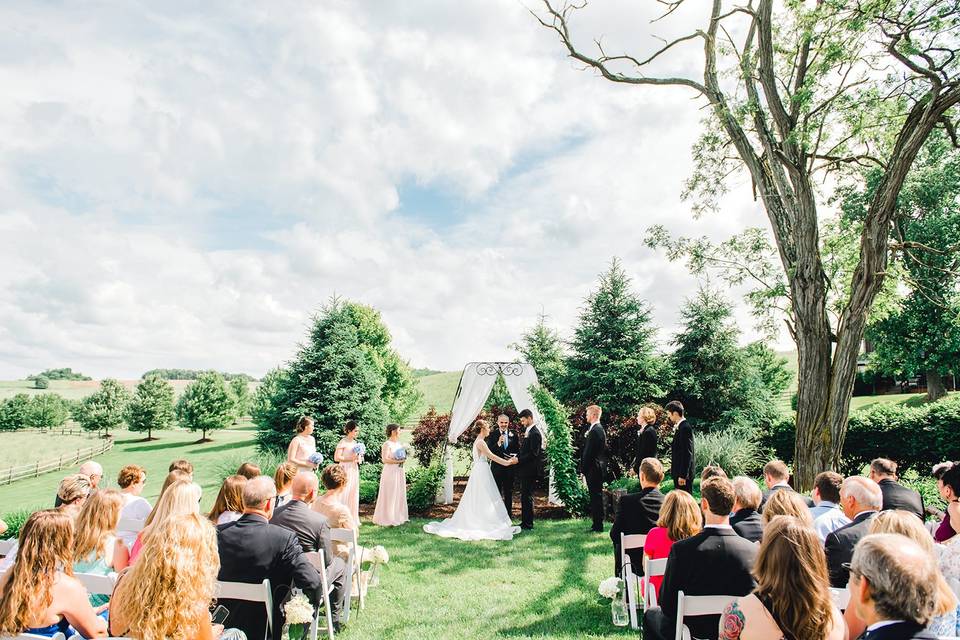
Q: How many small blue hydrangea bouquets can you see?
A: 3